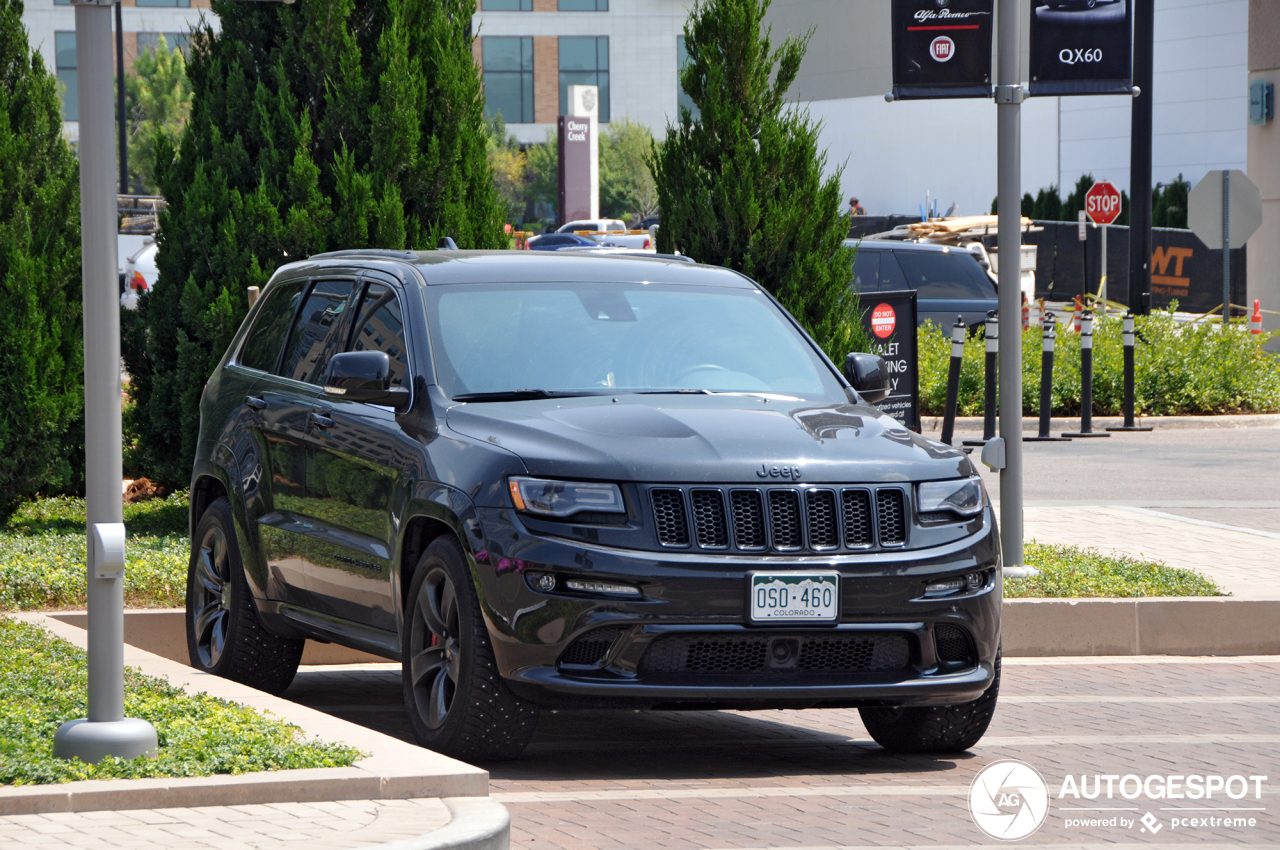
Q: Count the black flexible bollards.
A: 5